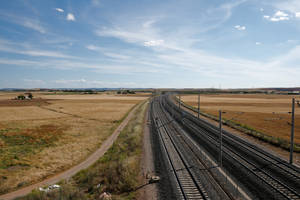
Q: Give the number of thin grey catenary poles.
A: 4